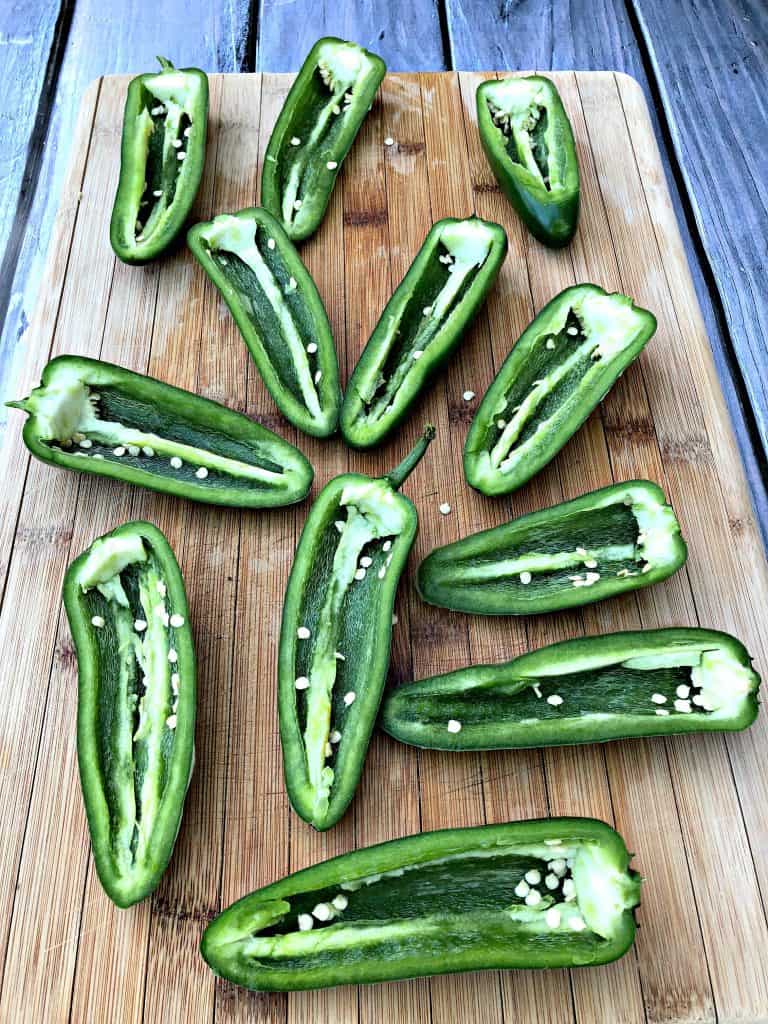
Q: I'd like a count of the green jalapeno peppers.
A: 12